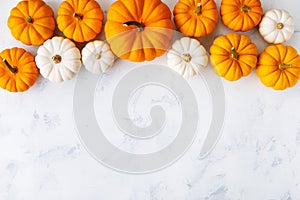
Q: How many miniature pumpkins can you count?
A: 12